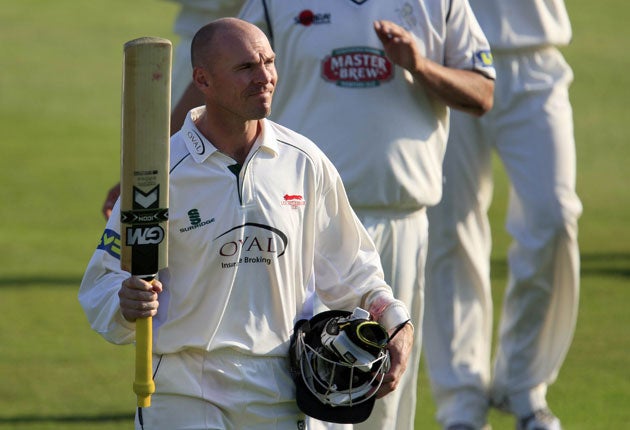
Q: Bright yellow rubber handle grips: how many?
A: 1